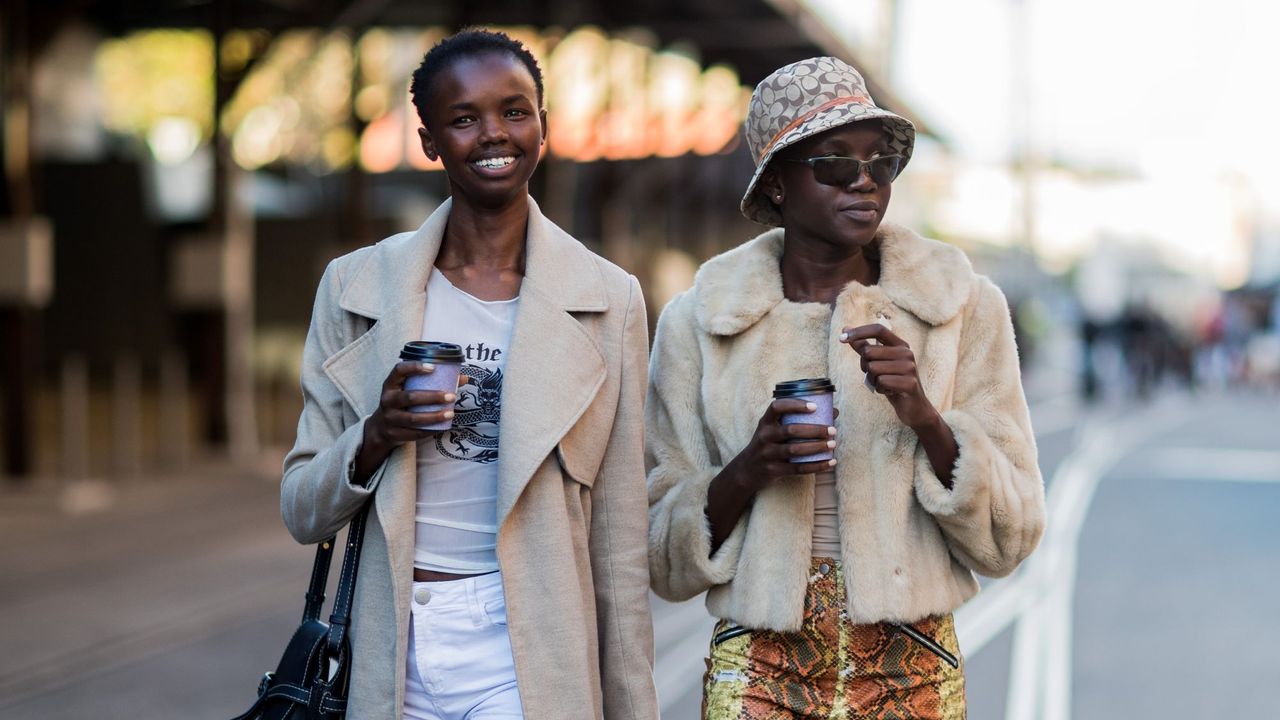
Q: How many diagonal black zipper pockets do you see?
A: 2